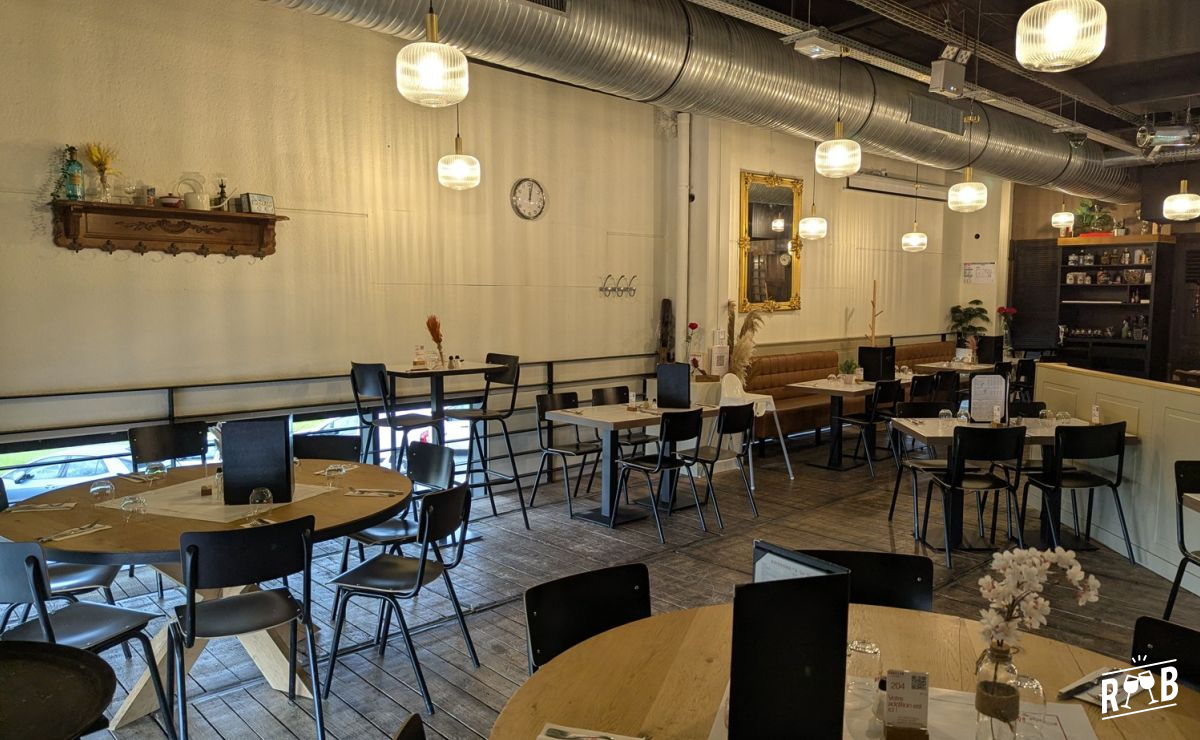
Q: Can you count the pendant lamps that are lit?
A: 9